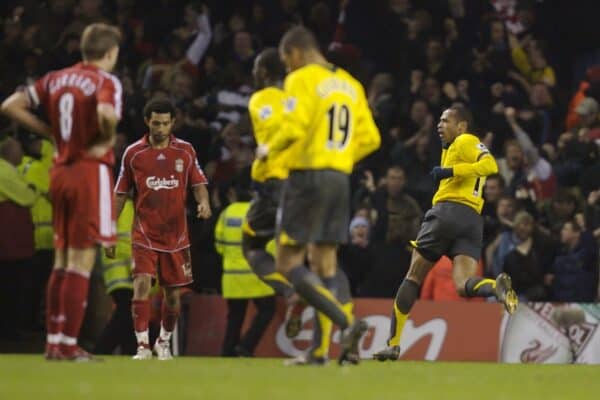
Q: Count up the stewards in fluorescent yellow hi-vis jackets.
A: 4